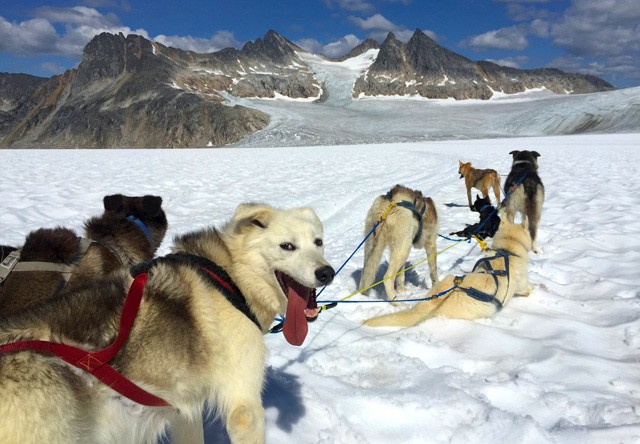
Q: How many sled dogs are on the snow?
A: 7